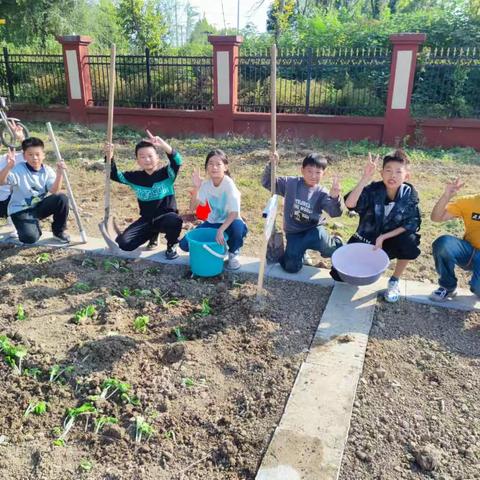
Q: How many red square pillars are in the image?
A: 3